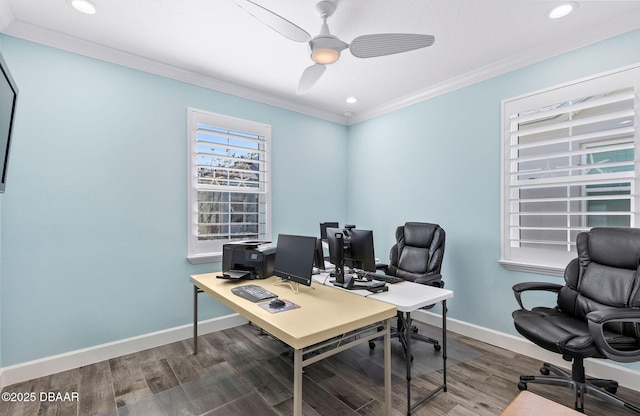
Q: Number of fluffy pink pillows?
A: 0